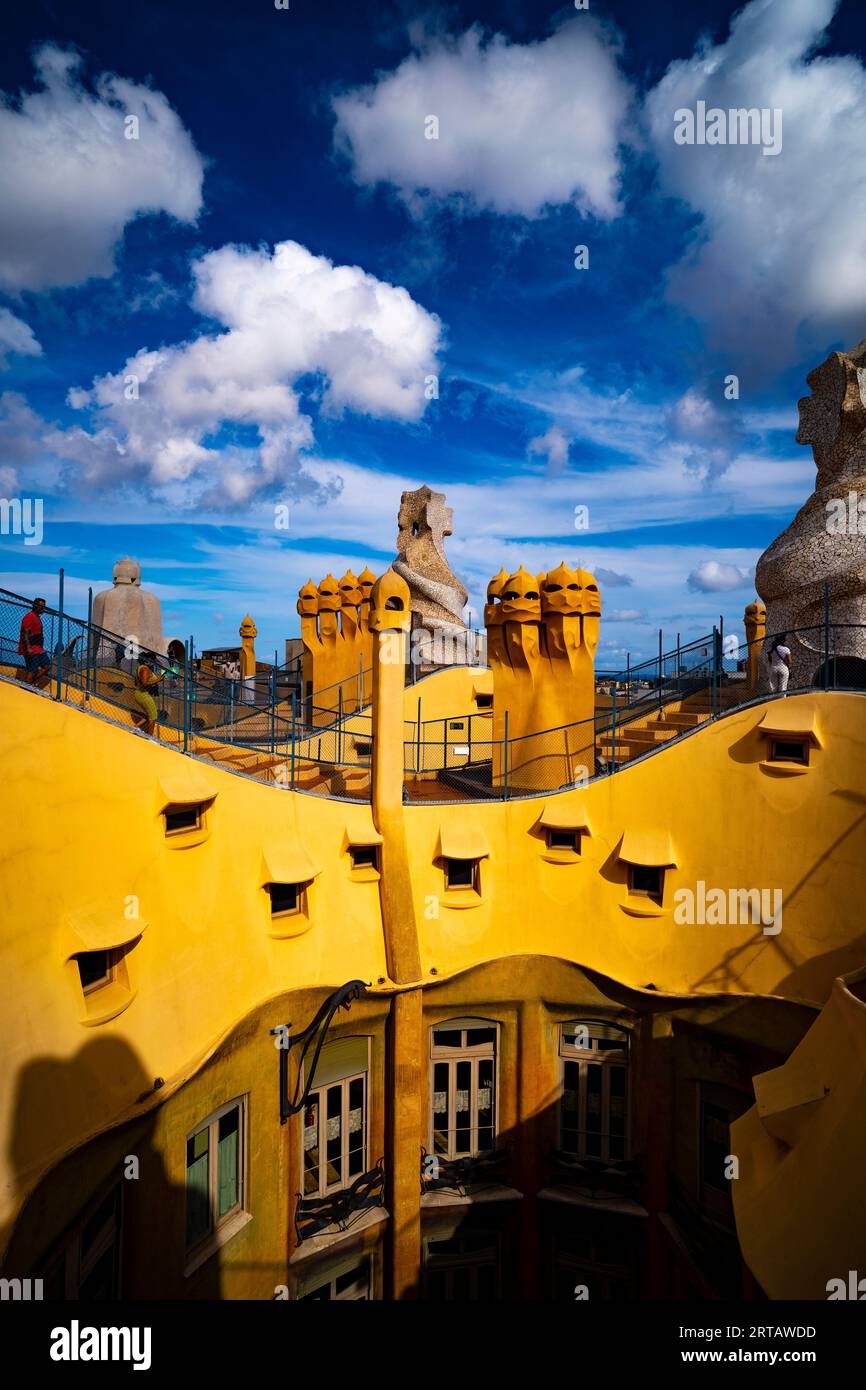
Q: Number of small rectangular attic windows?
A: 8